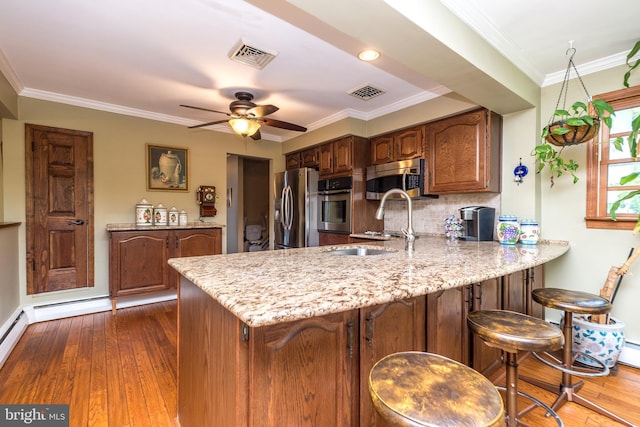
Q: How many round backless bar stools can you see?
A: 3